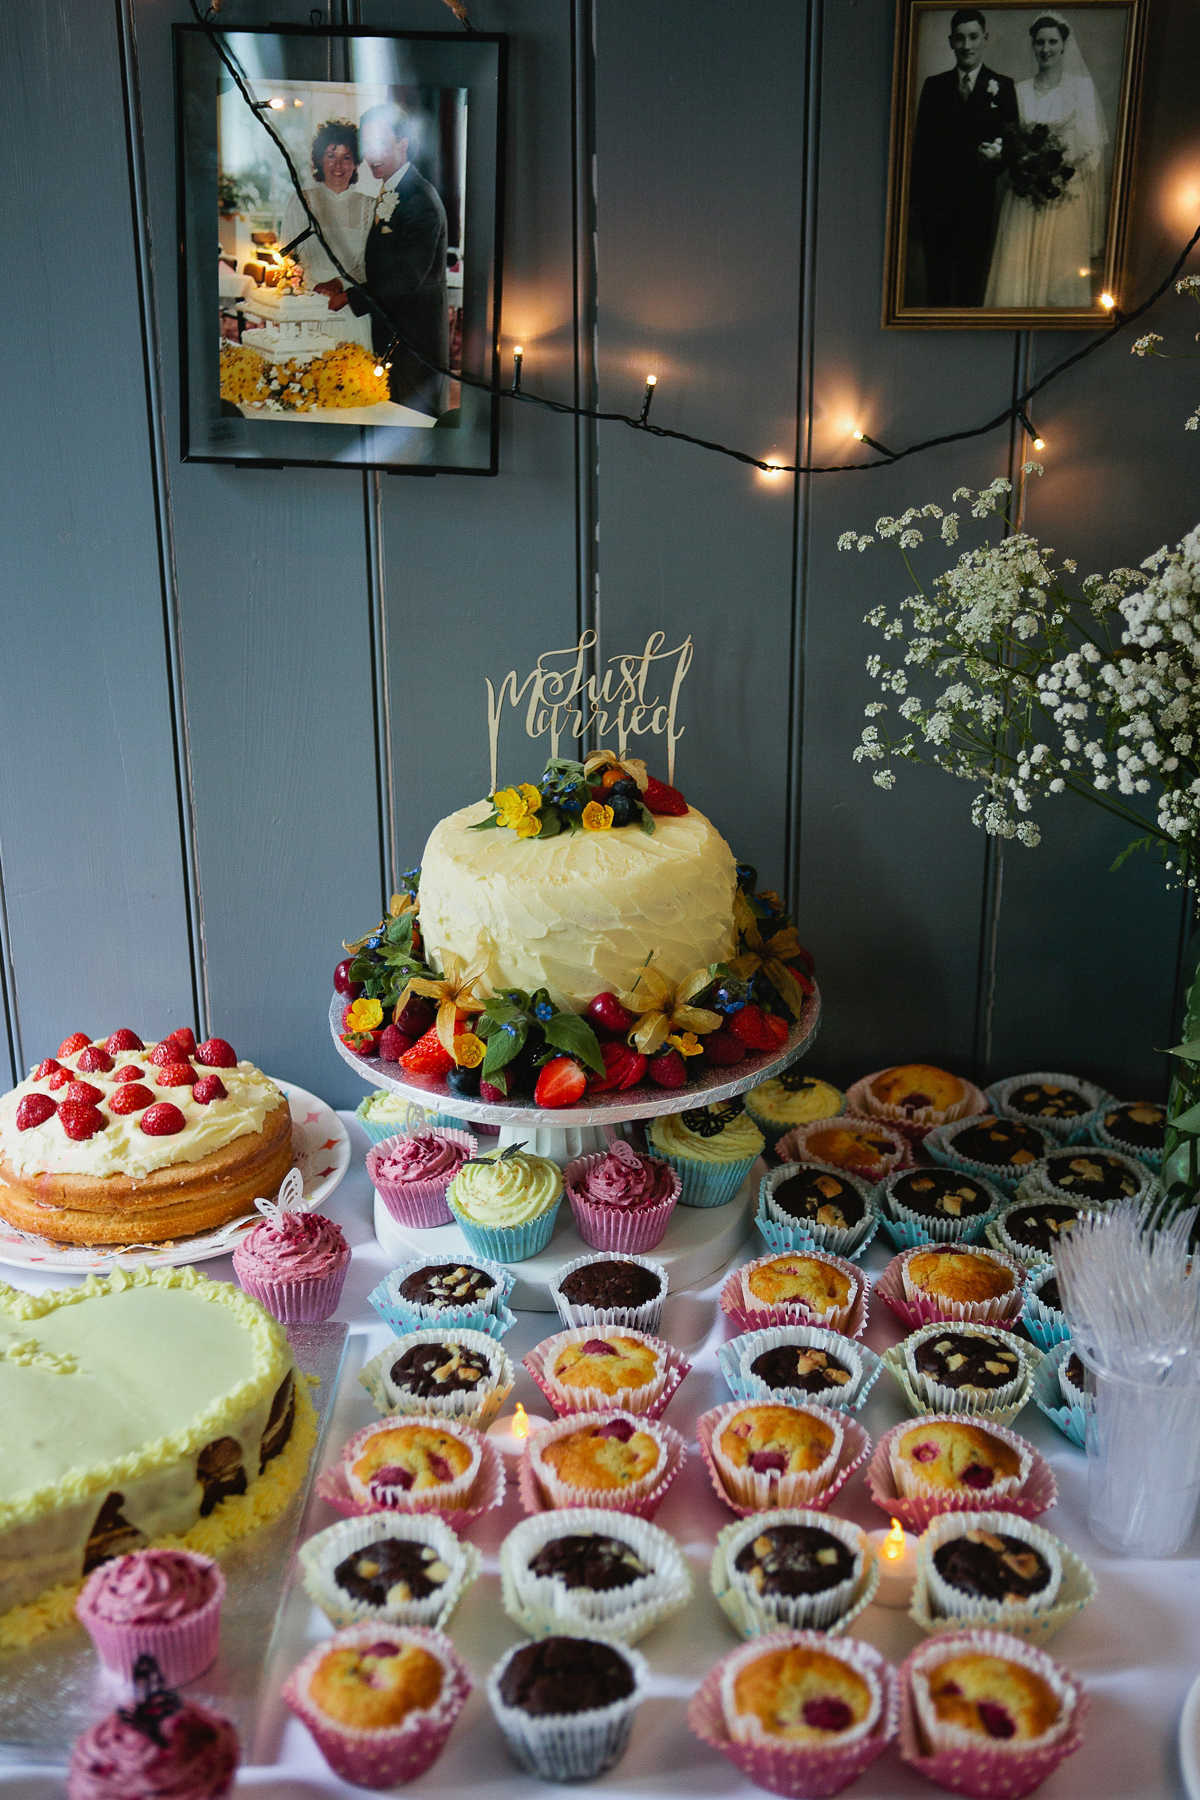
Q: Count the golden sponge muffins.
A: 12